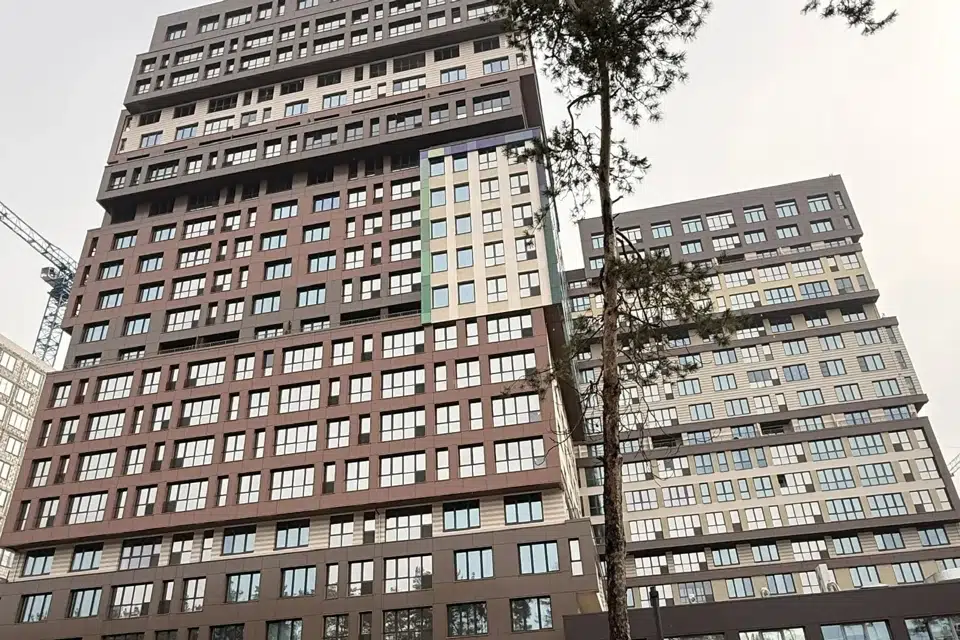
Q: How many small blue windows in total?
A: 10